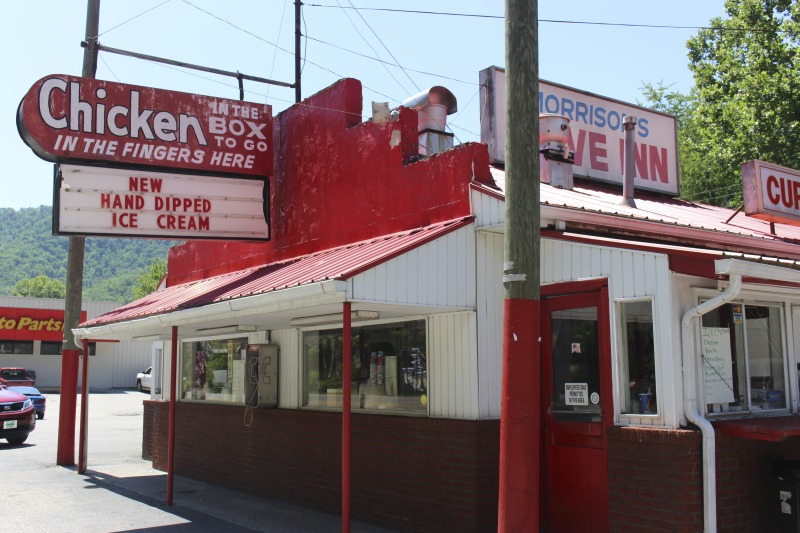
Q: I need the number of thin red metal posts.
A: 3